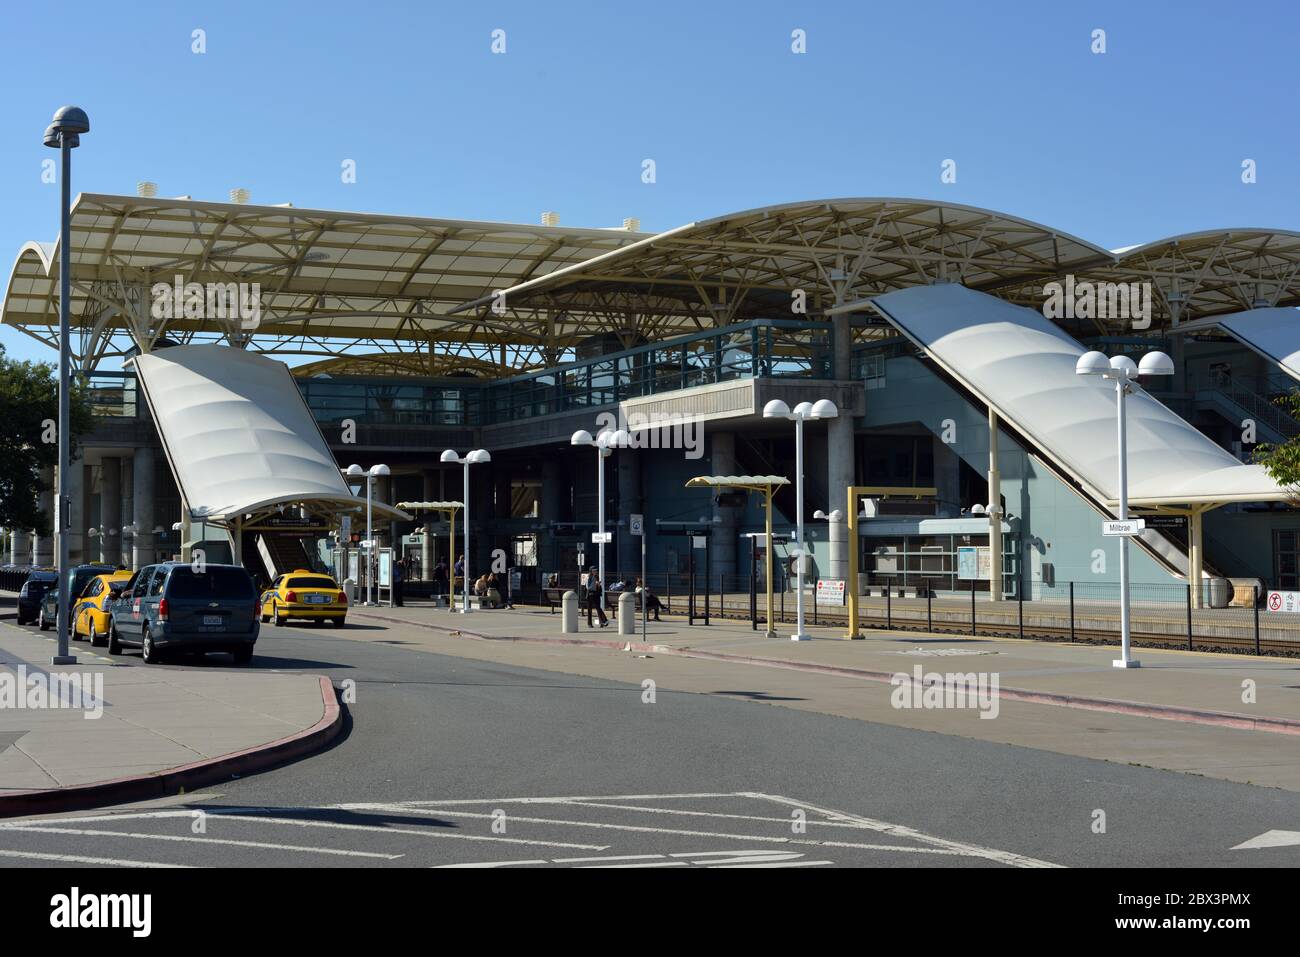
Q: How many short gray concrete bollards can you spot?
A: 3